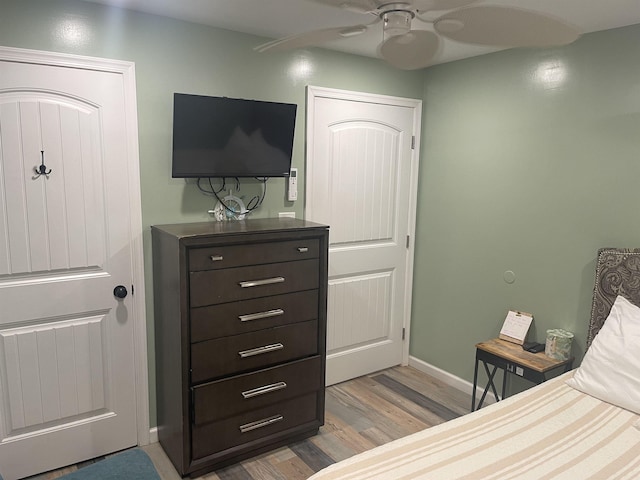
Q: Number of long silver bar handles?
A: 5